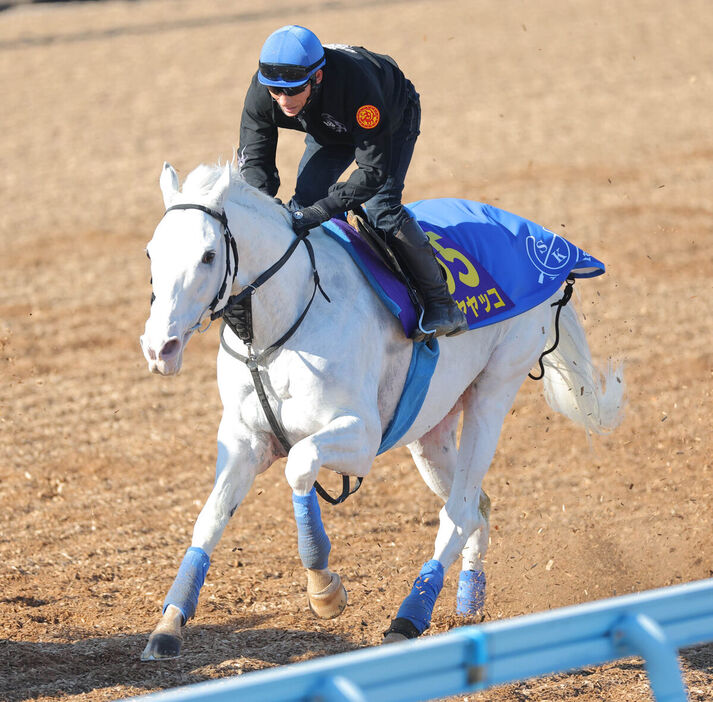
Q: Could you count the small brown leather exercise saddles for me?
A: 1